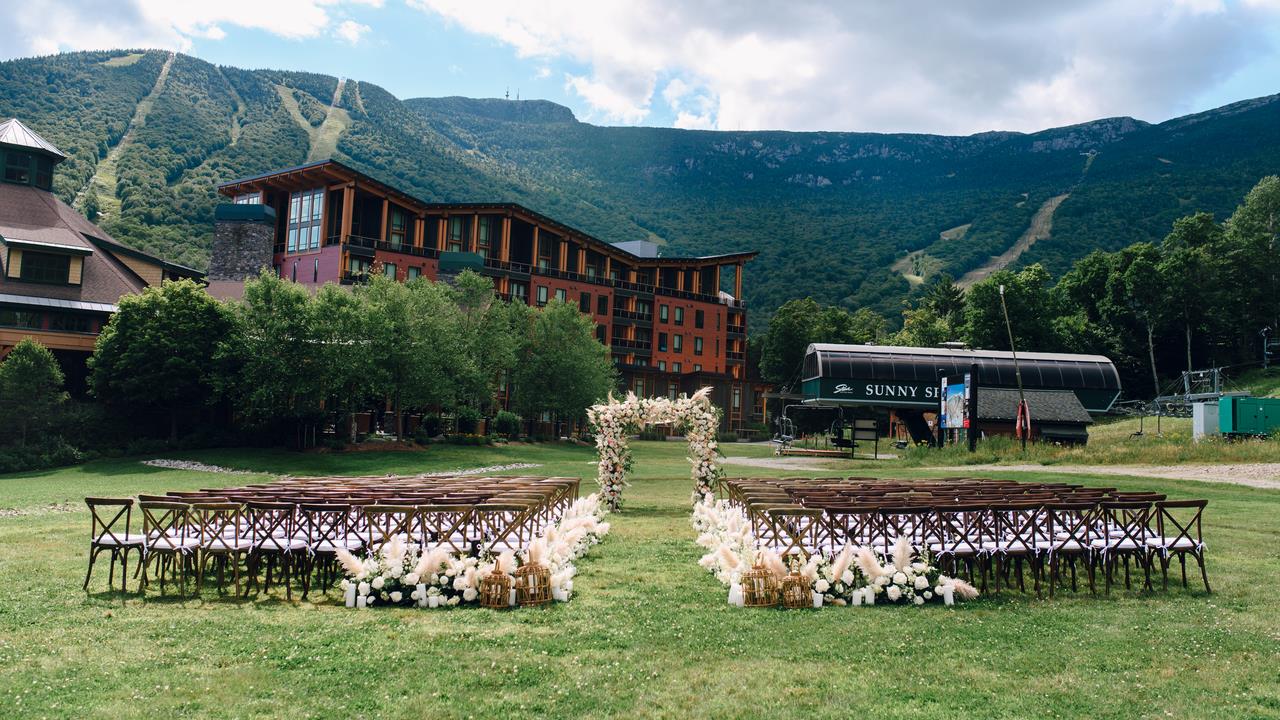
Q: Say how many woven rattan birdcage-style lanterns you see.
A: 4